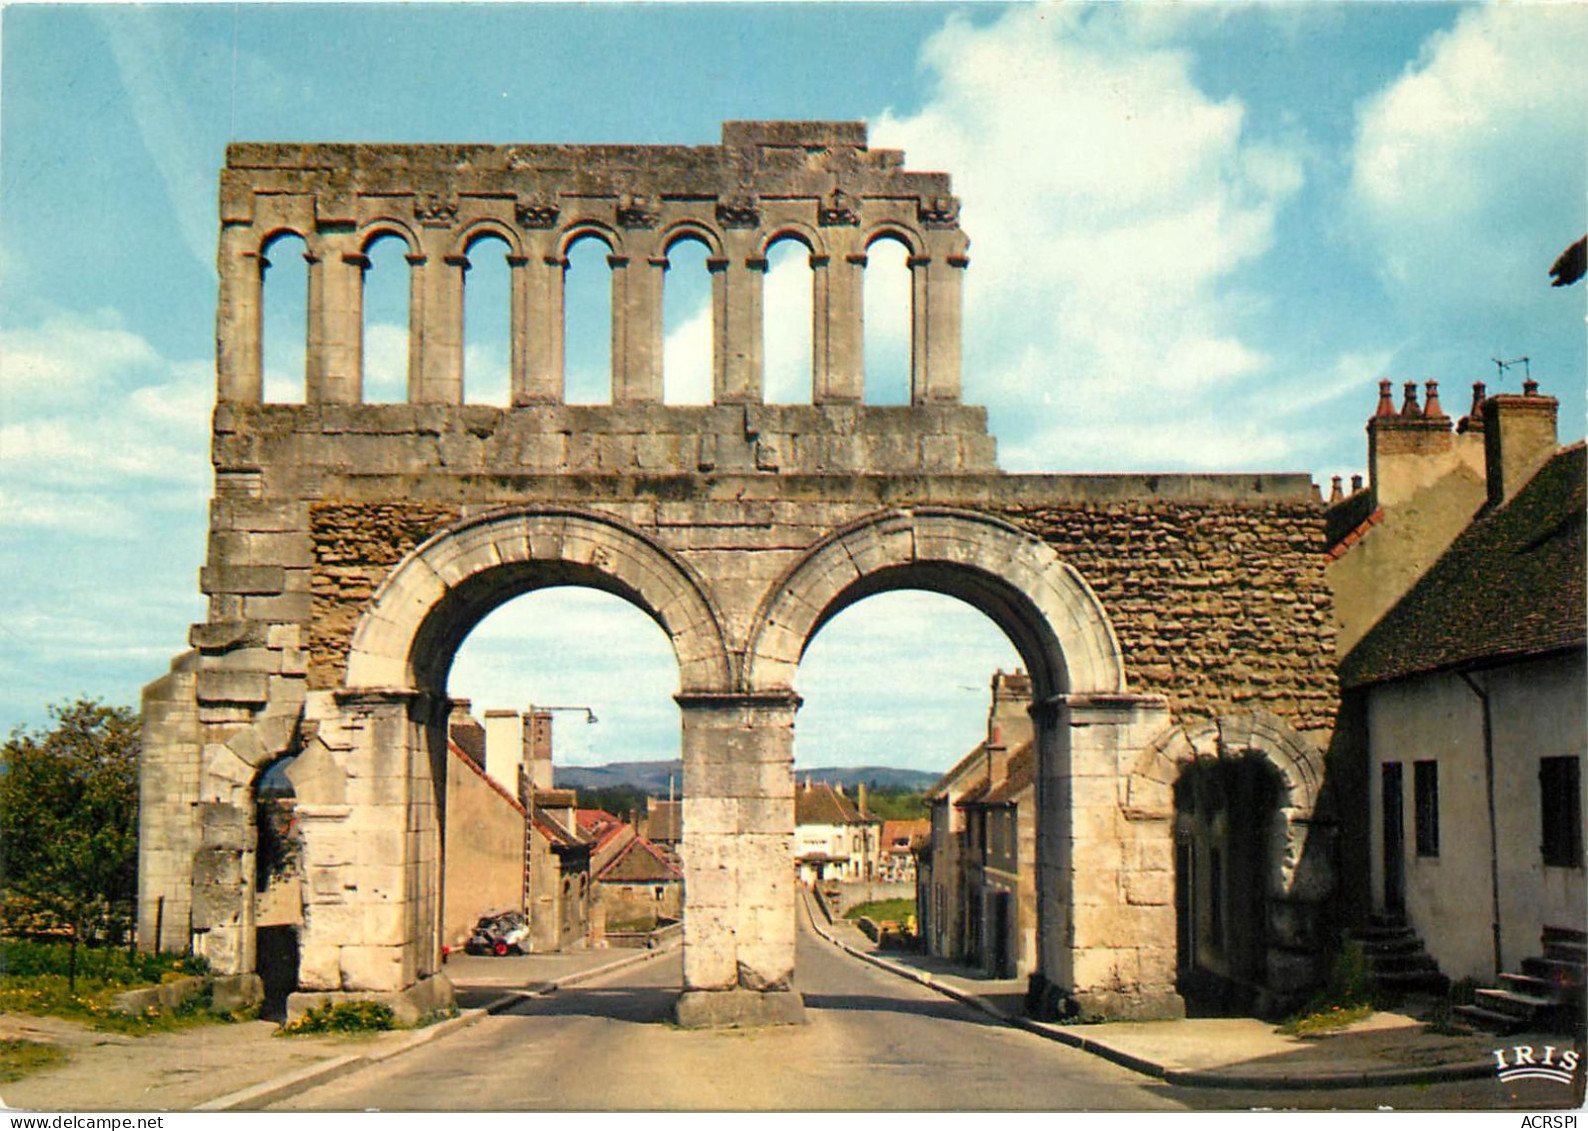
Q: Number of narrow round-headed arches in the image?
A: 7